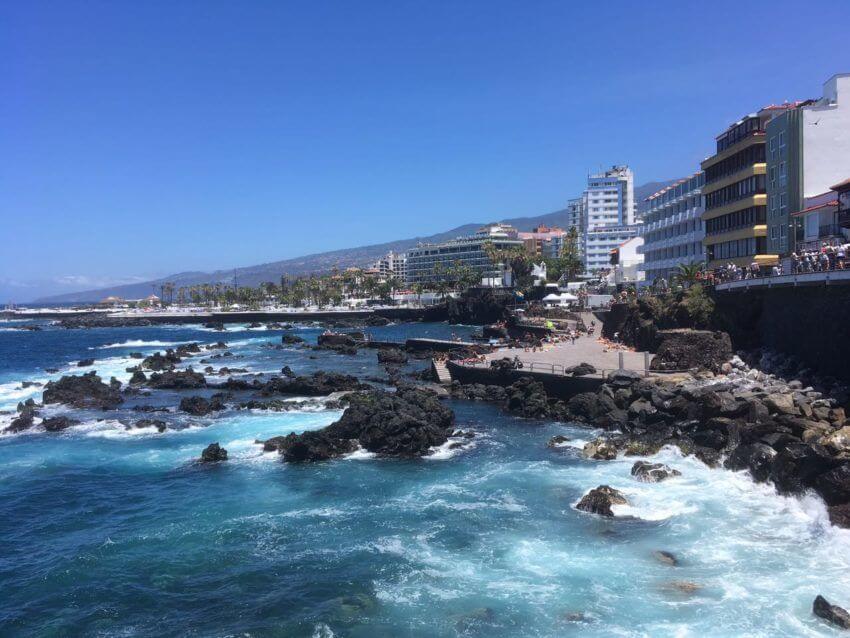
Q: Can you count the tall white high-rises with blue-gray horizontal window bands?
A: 1